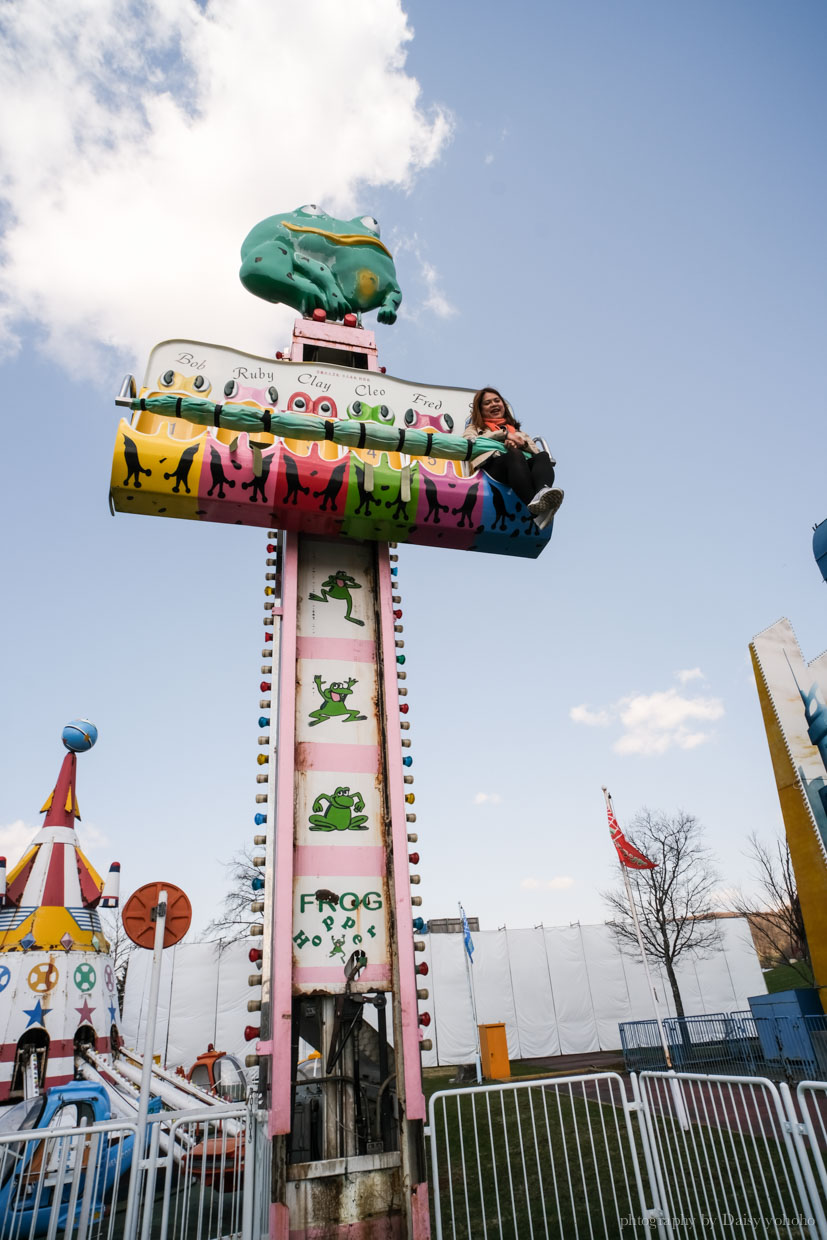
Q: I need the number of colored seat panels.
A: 6